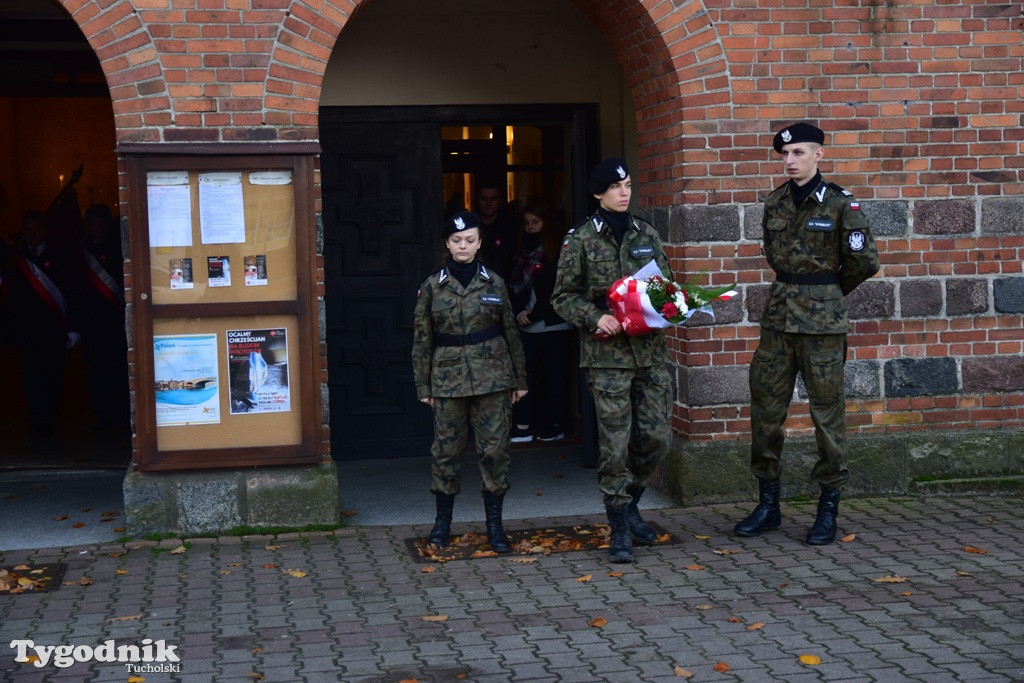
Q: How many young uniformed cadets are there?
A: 3